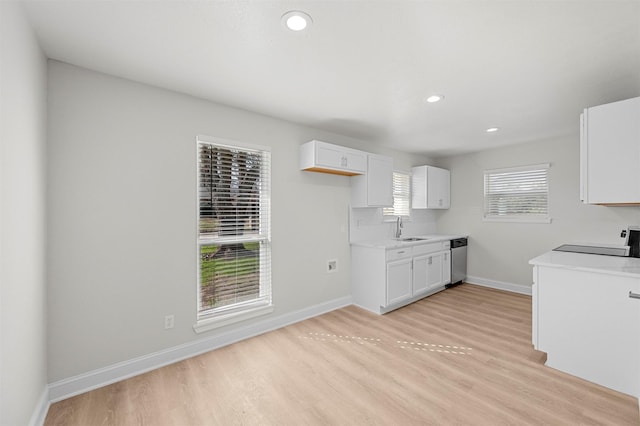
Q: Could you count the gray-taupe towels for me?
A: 0